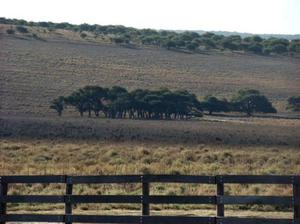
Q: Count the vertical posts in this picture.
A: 5